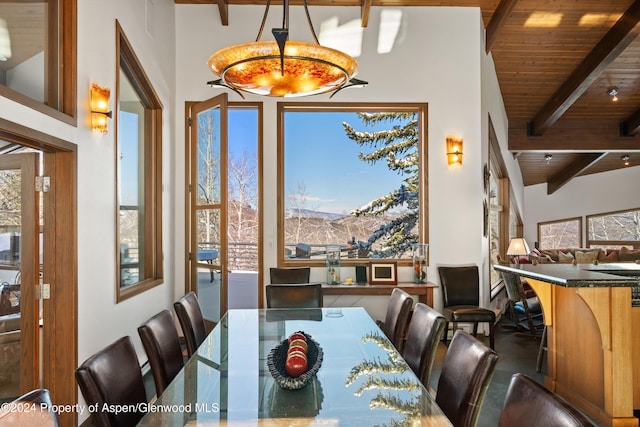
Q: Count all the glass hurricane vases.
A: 2